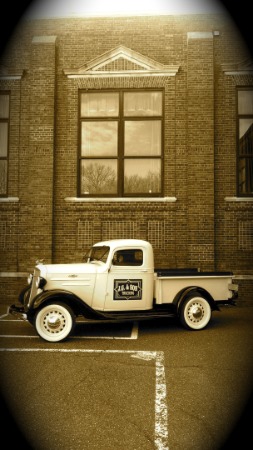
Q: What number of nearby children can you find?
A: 0